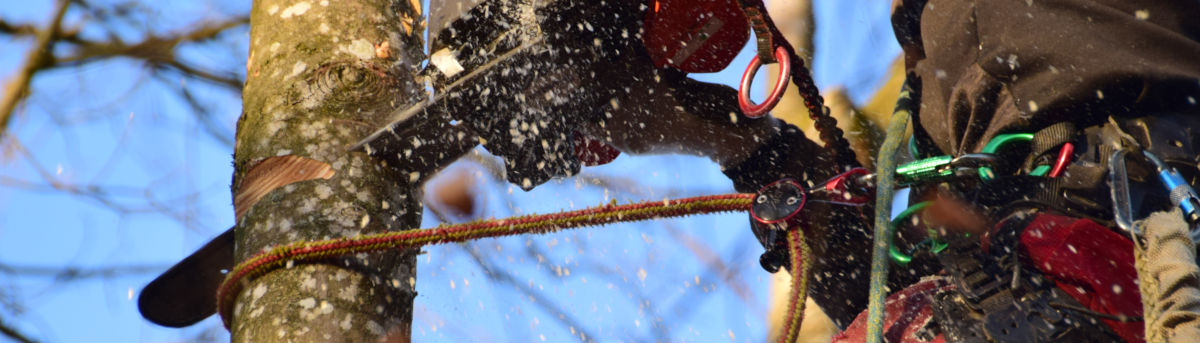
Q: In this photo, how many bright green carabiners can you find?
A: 3